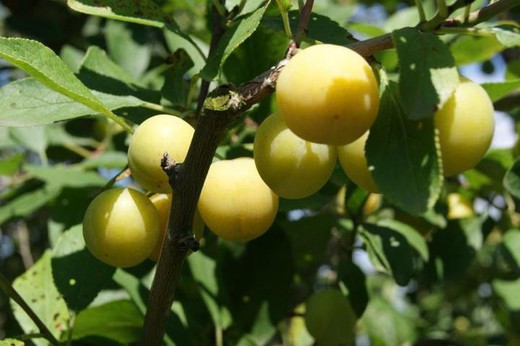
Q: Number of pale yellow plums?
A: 8